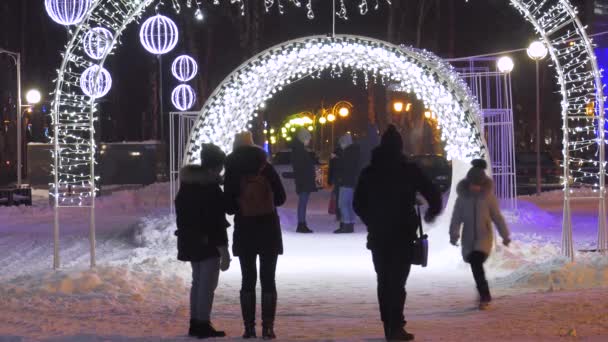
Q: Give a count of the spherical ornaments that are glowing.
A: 6